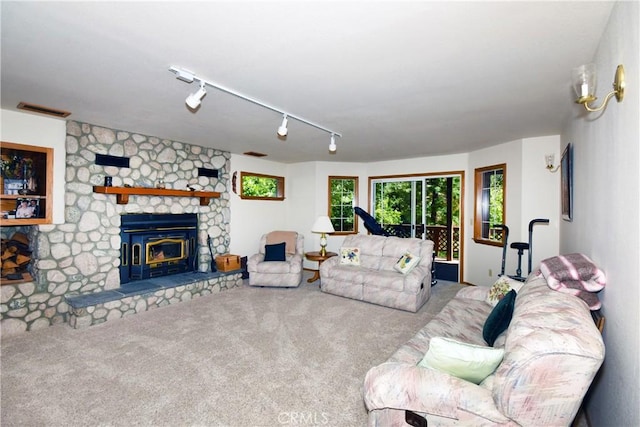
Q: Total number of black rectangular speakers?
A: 2